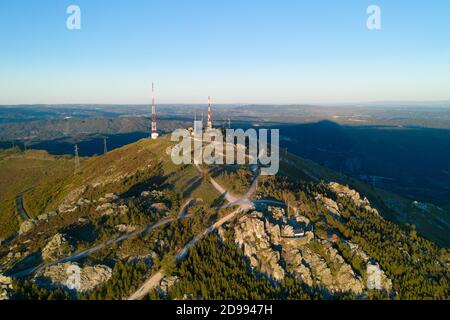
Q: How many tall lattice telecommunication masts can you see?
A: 2